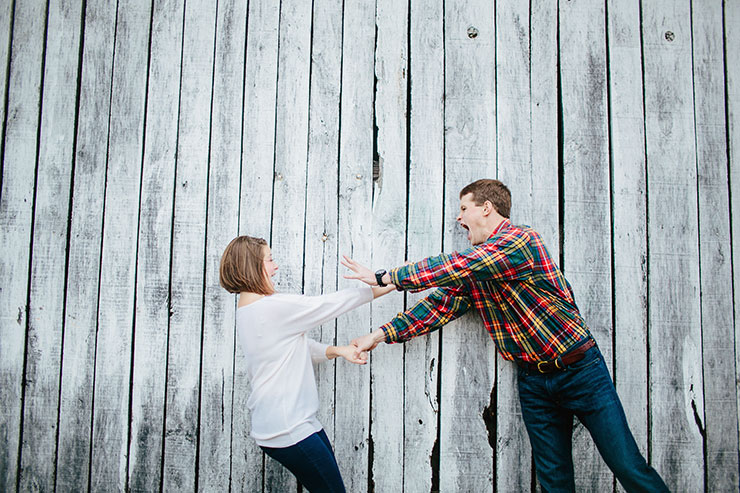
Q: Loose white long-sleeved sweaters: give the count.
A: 1